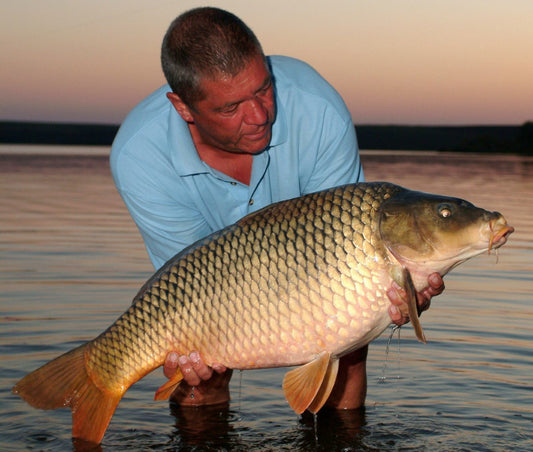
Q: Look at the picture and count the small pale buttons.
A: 2